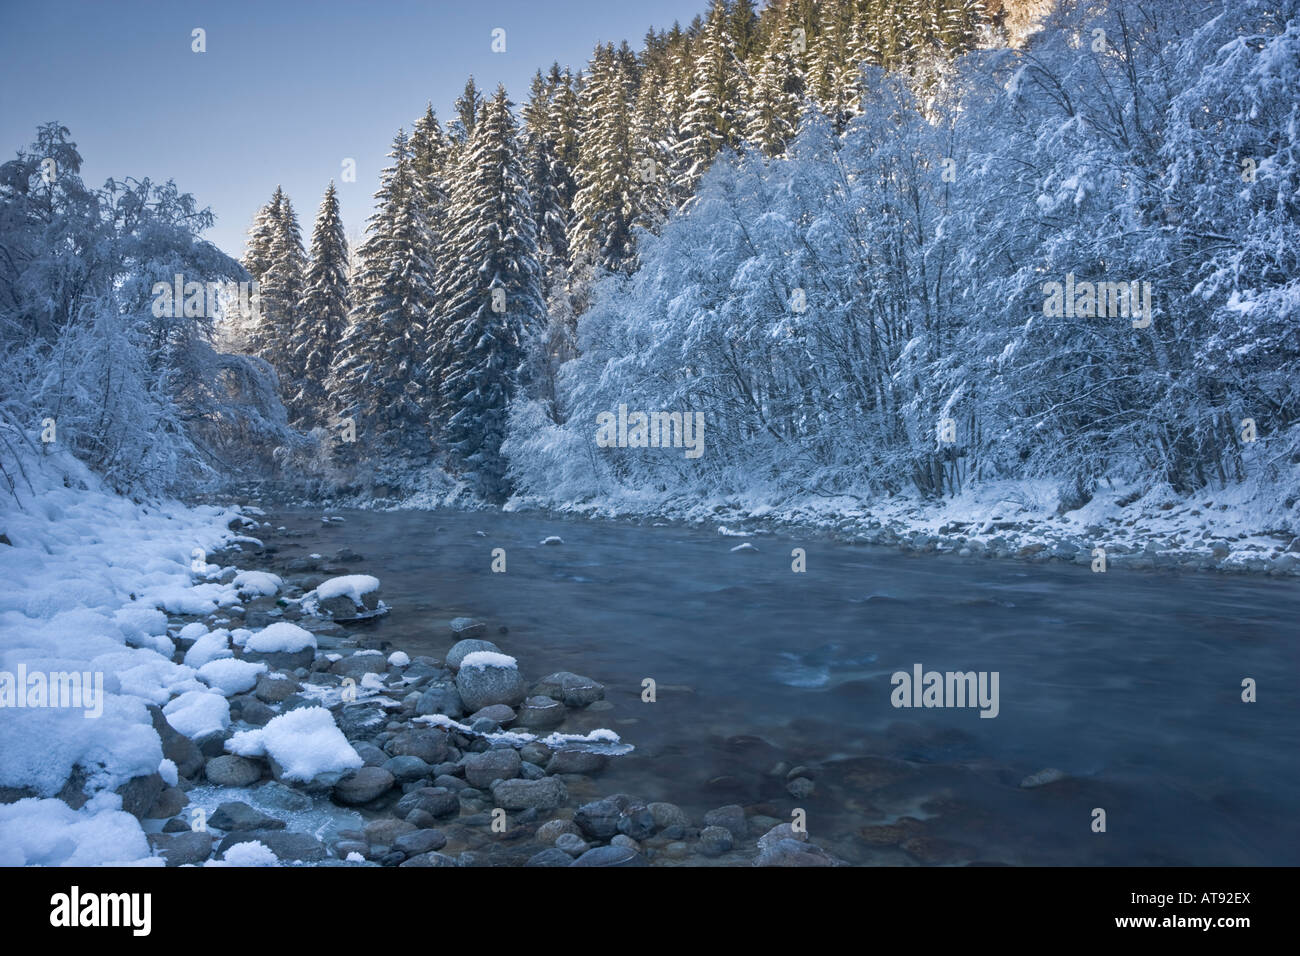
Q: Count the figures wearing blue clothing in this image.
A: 0